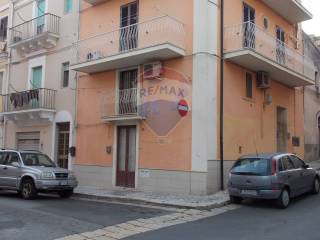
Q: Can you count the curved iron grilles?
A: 3